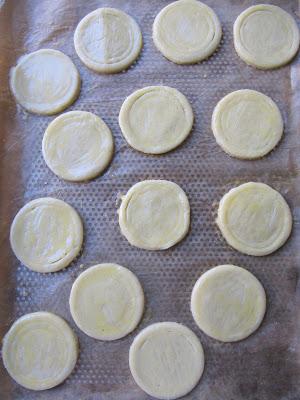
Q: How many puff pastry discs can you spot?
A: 14